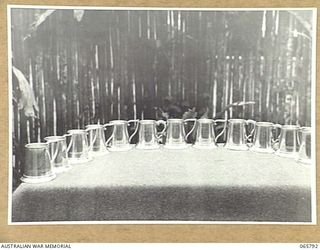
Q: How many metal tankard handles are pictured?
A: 11